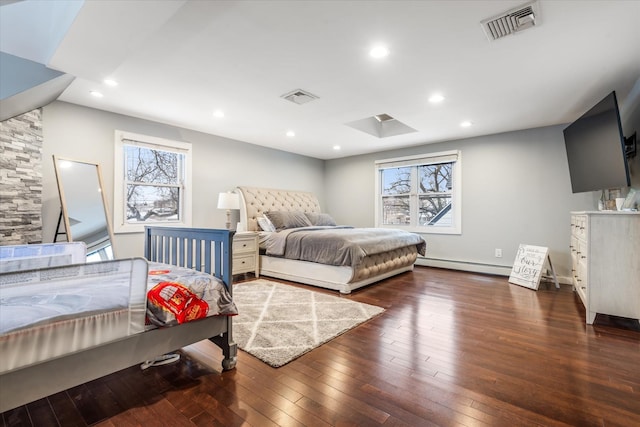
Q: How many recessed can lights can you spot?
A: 8